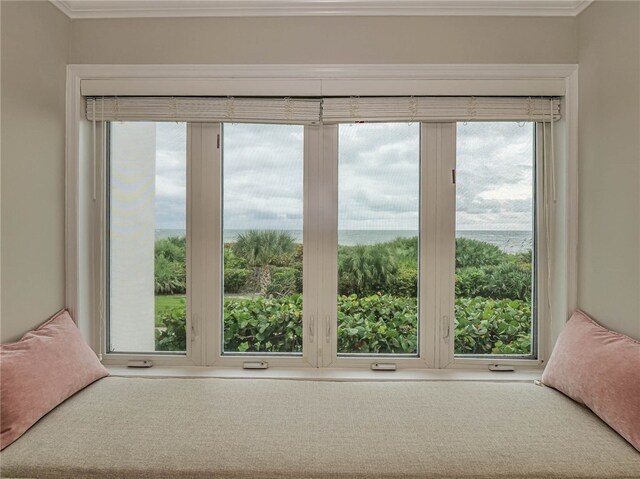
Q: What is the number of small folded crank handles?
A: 4